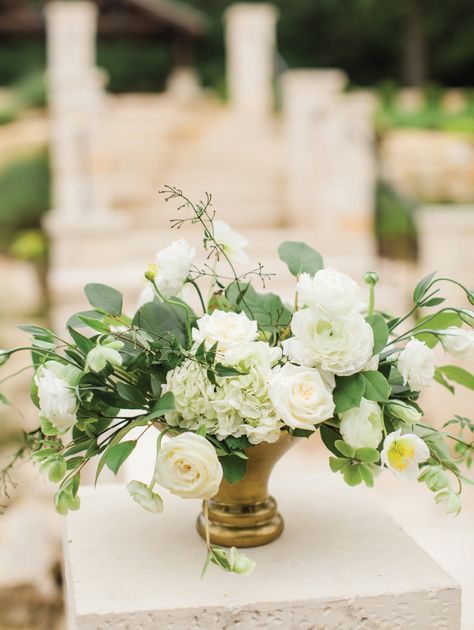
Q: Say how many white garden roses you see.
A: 3